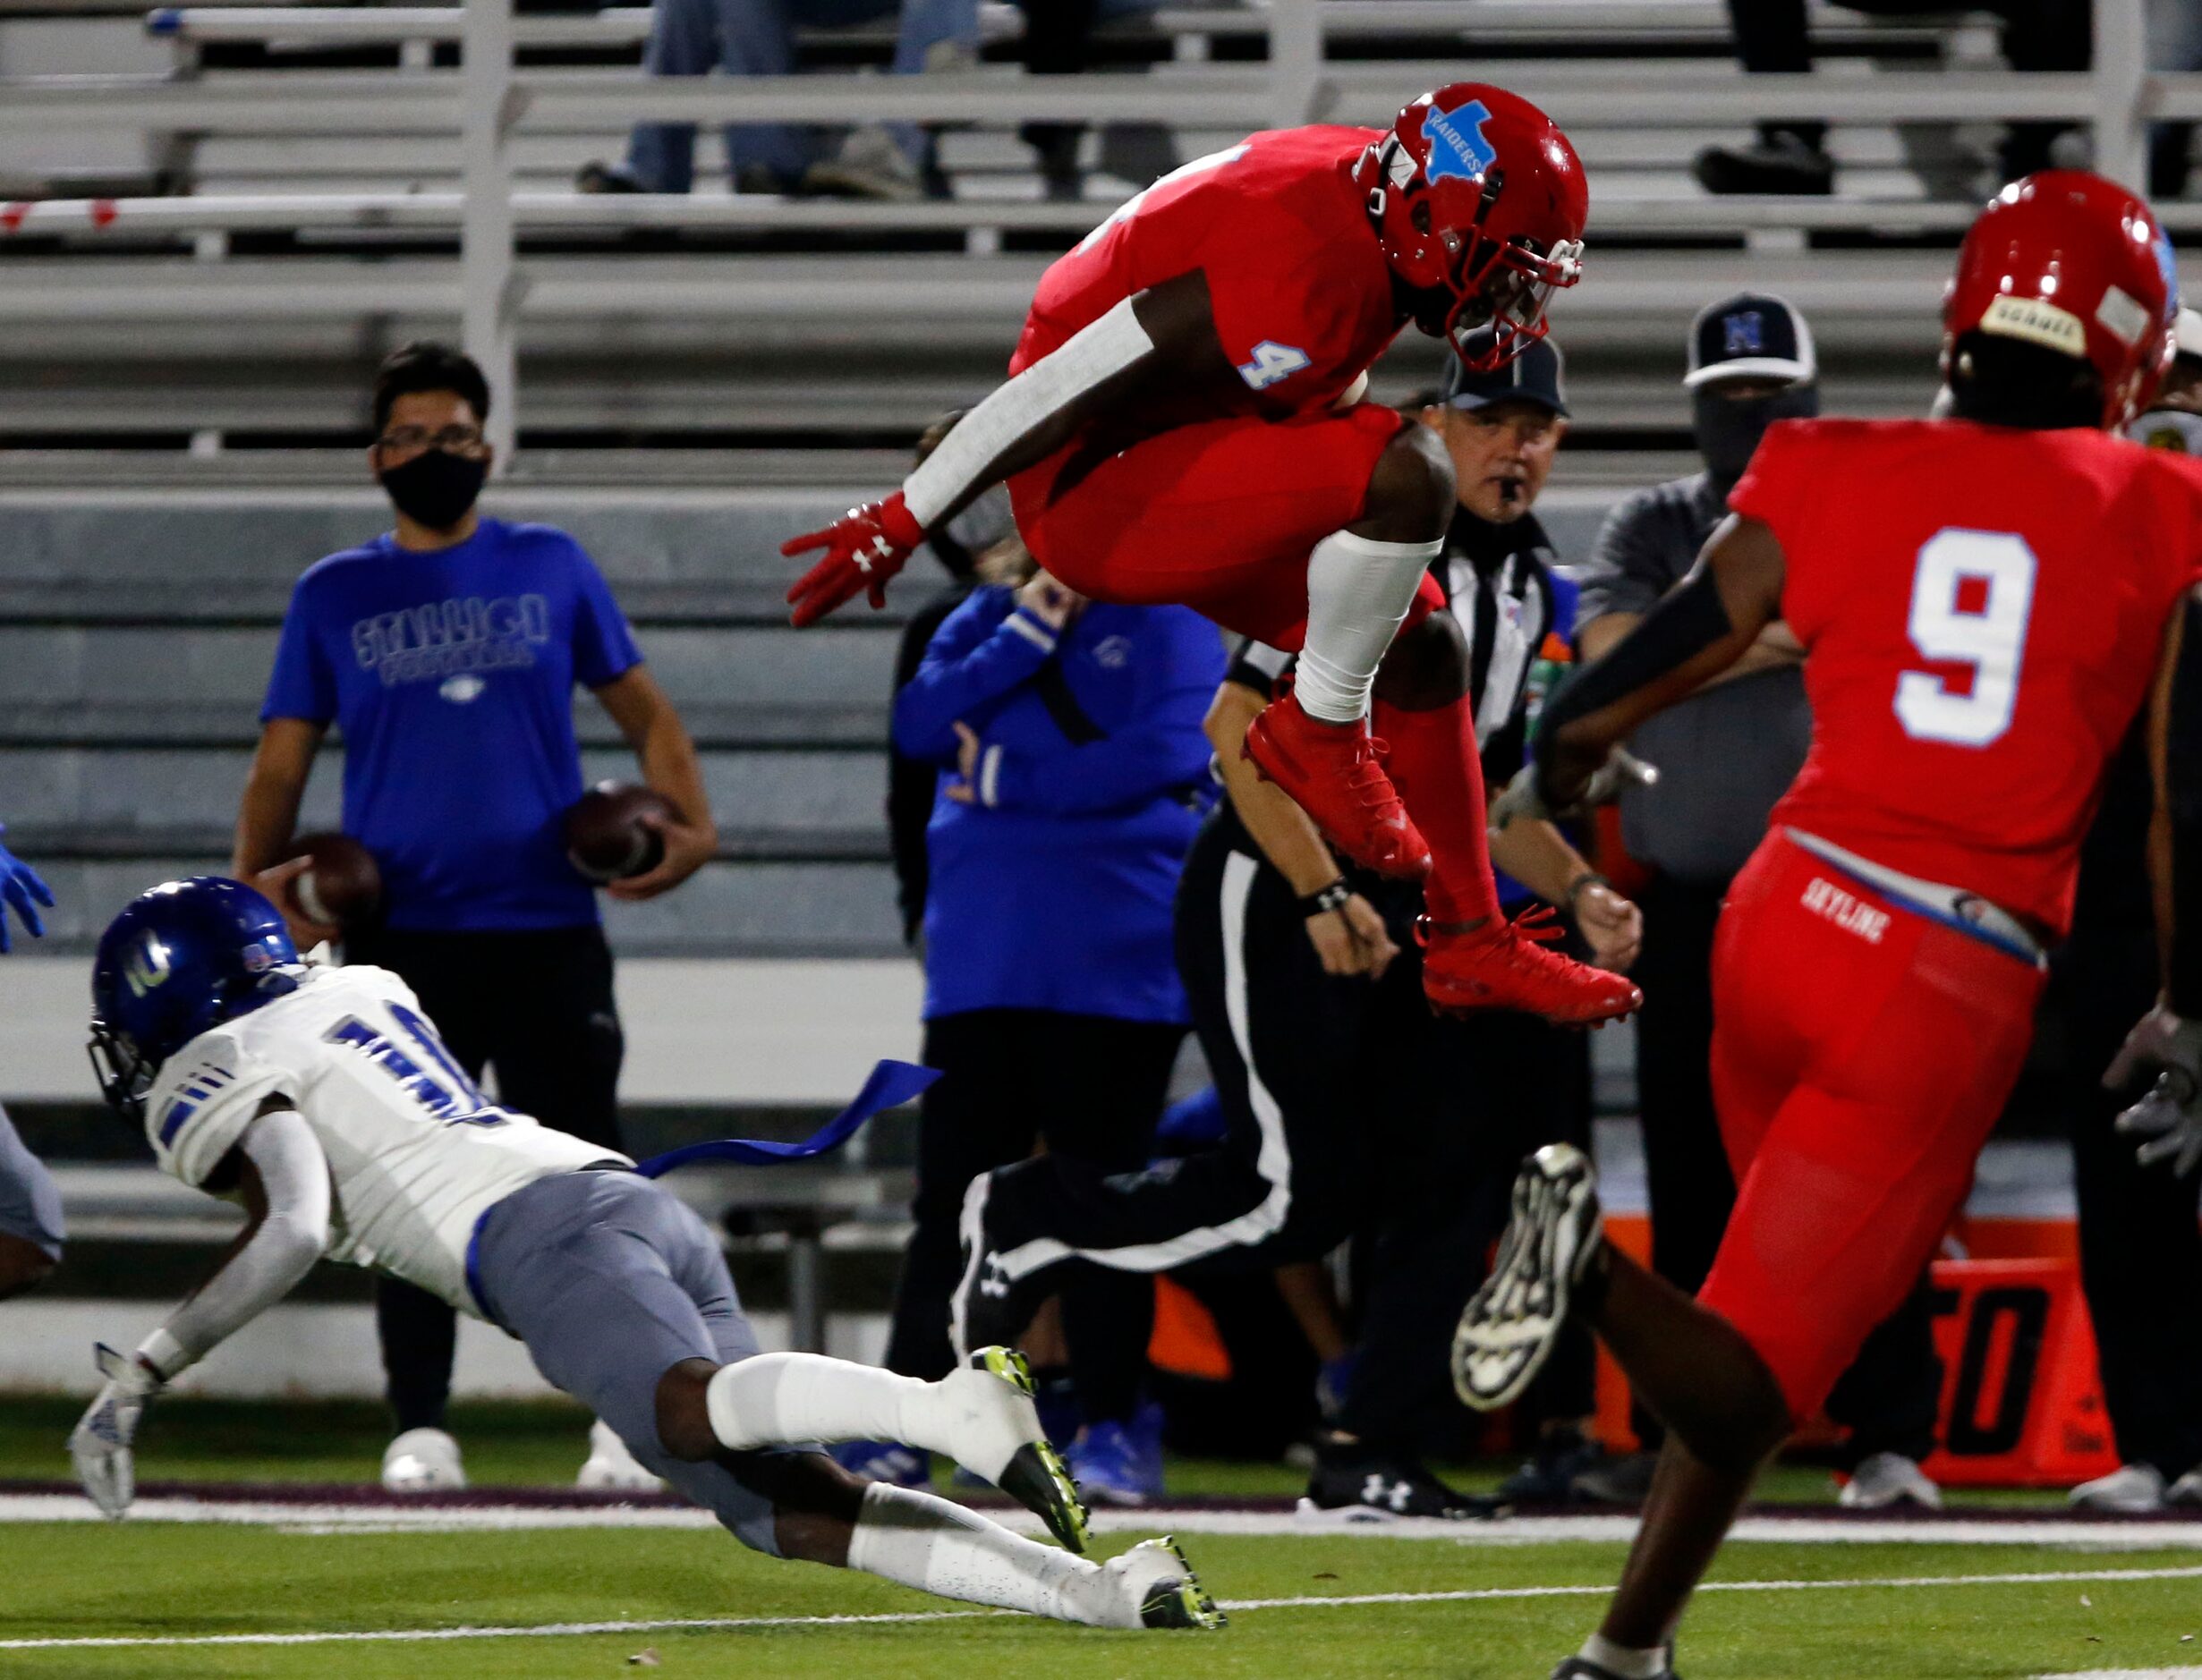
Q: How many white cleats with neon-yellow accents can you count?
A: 2